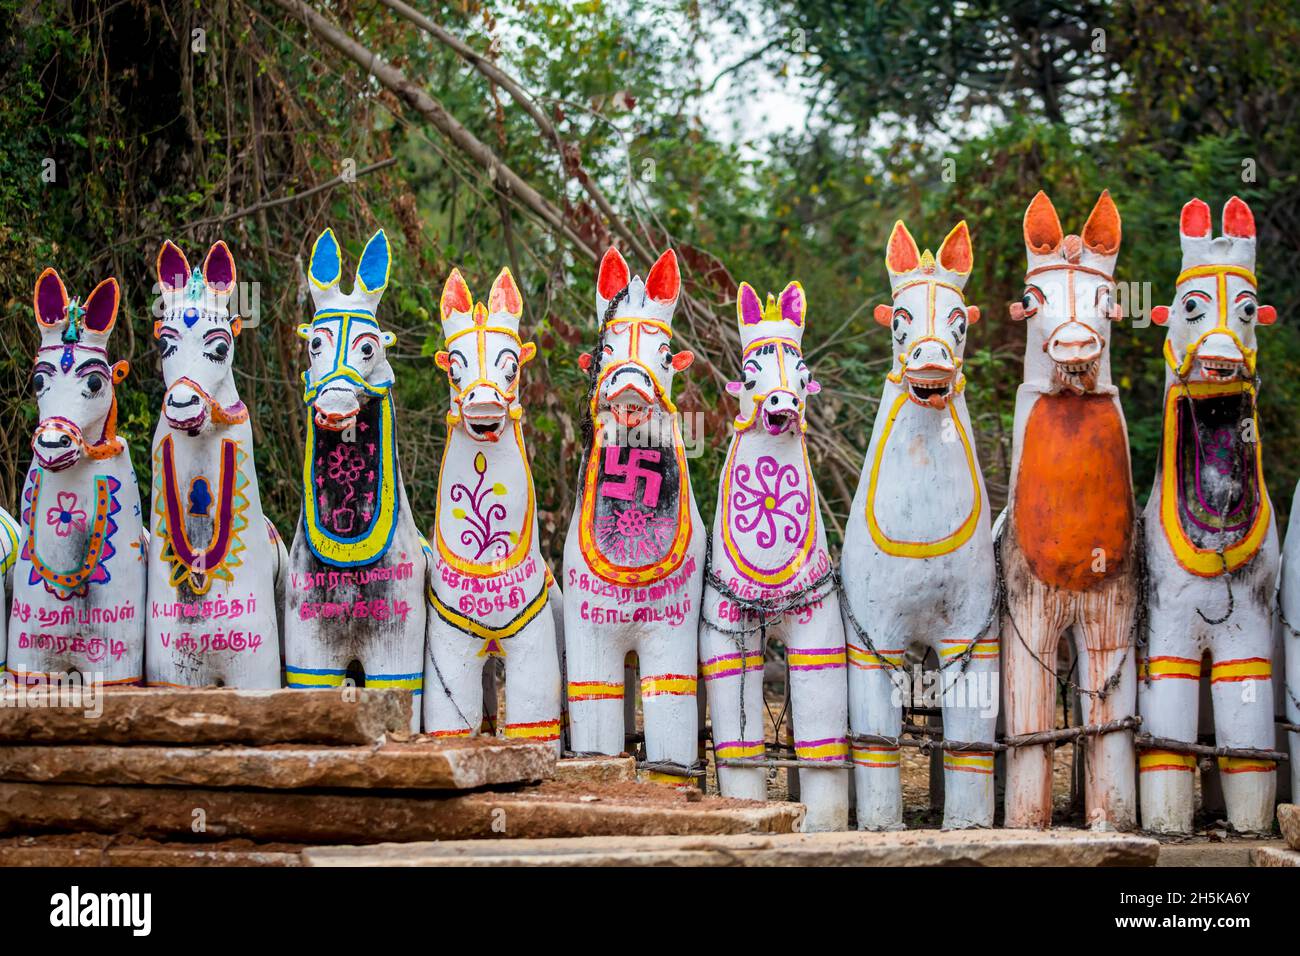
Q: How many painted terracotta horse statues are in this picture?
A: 9